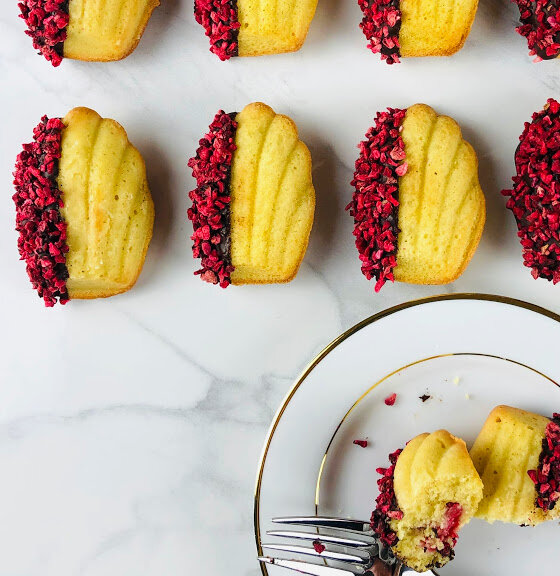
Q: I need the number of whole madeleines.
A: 3